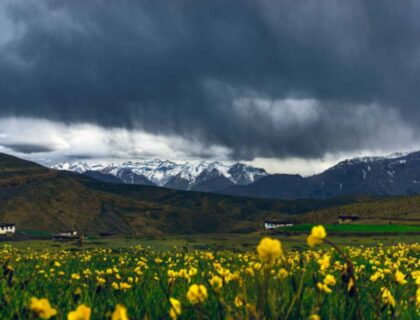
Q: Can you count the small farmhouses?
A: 4